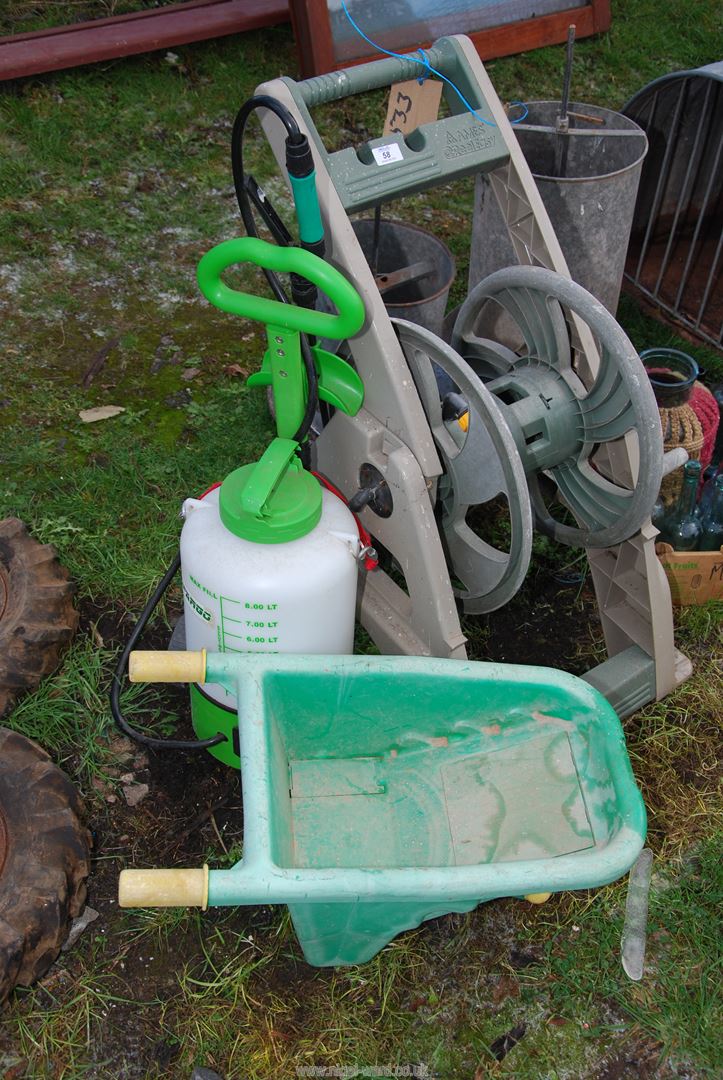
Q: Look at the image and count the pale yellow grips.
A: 2